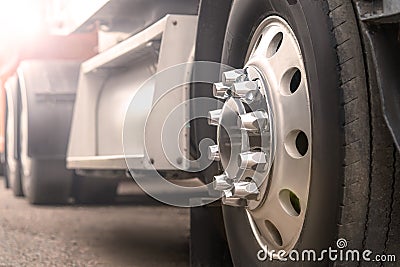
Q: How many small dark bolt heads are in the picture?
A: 3